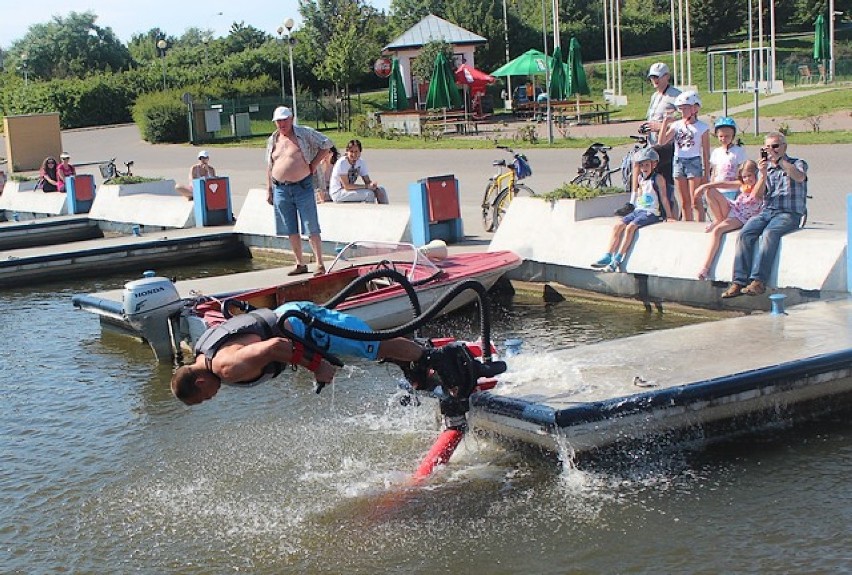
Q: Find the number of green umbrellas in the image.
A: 6